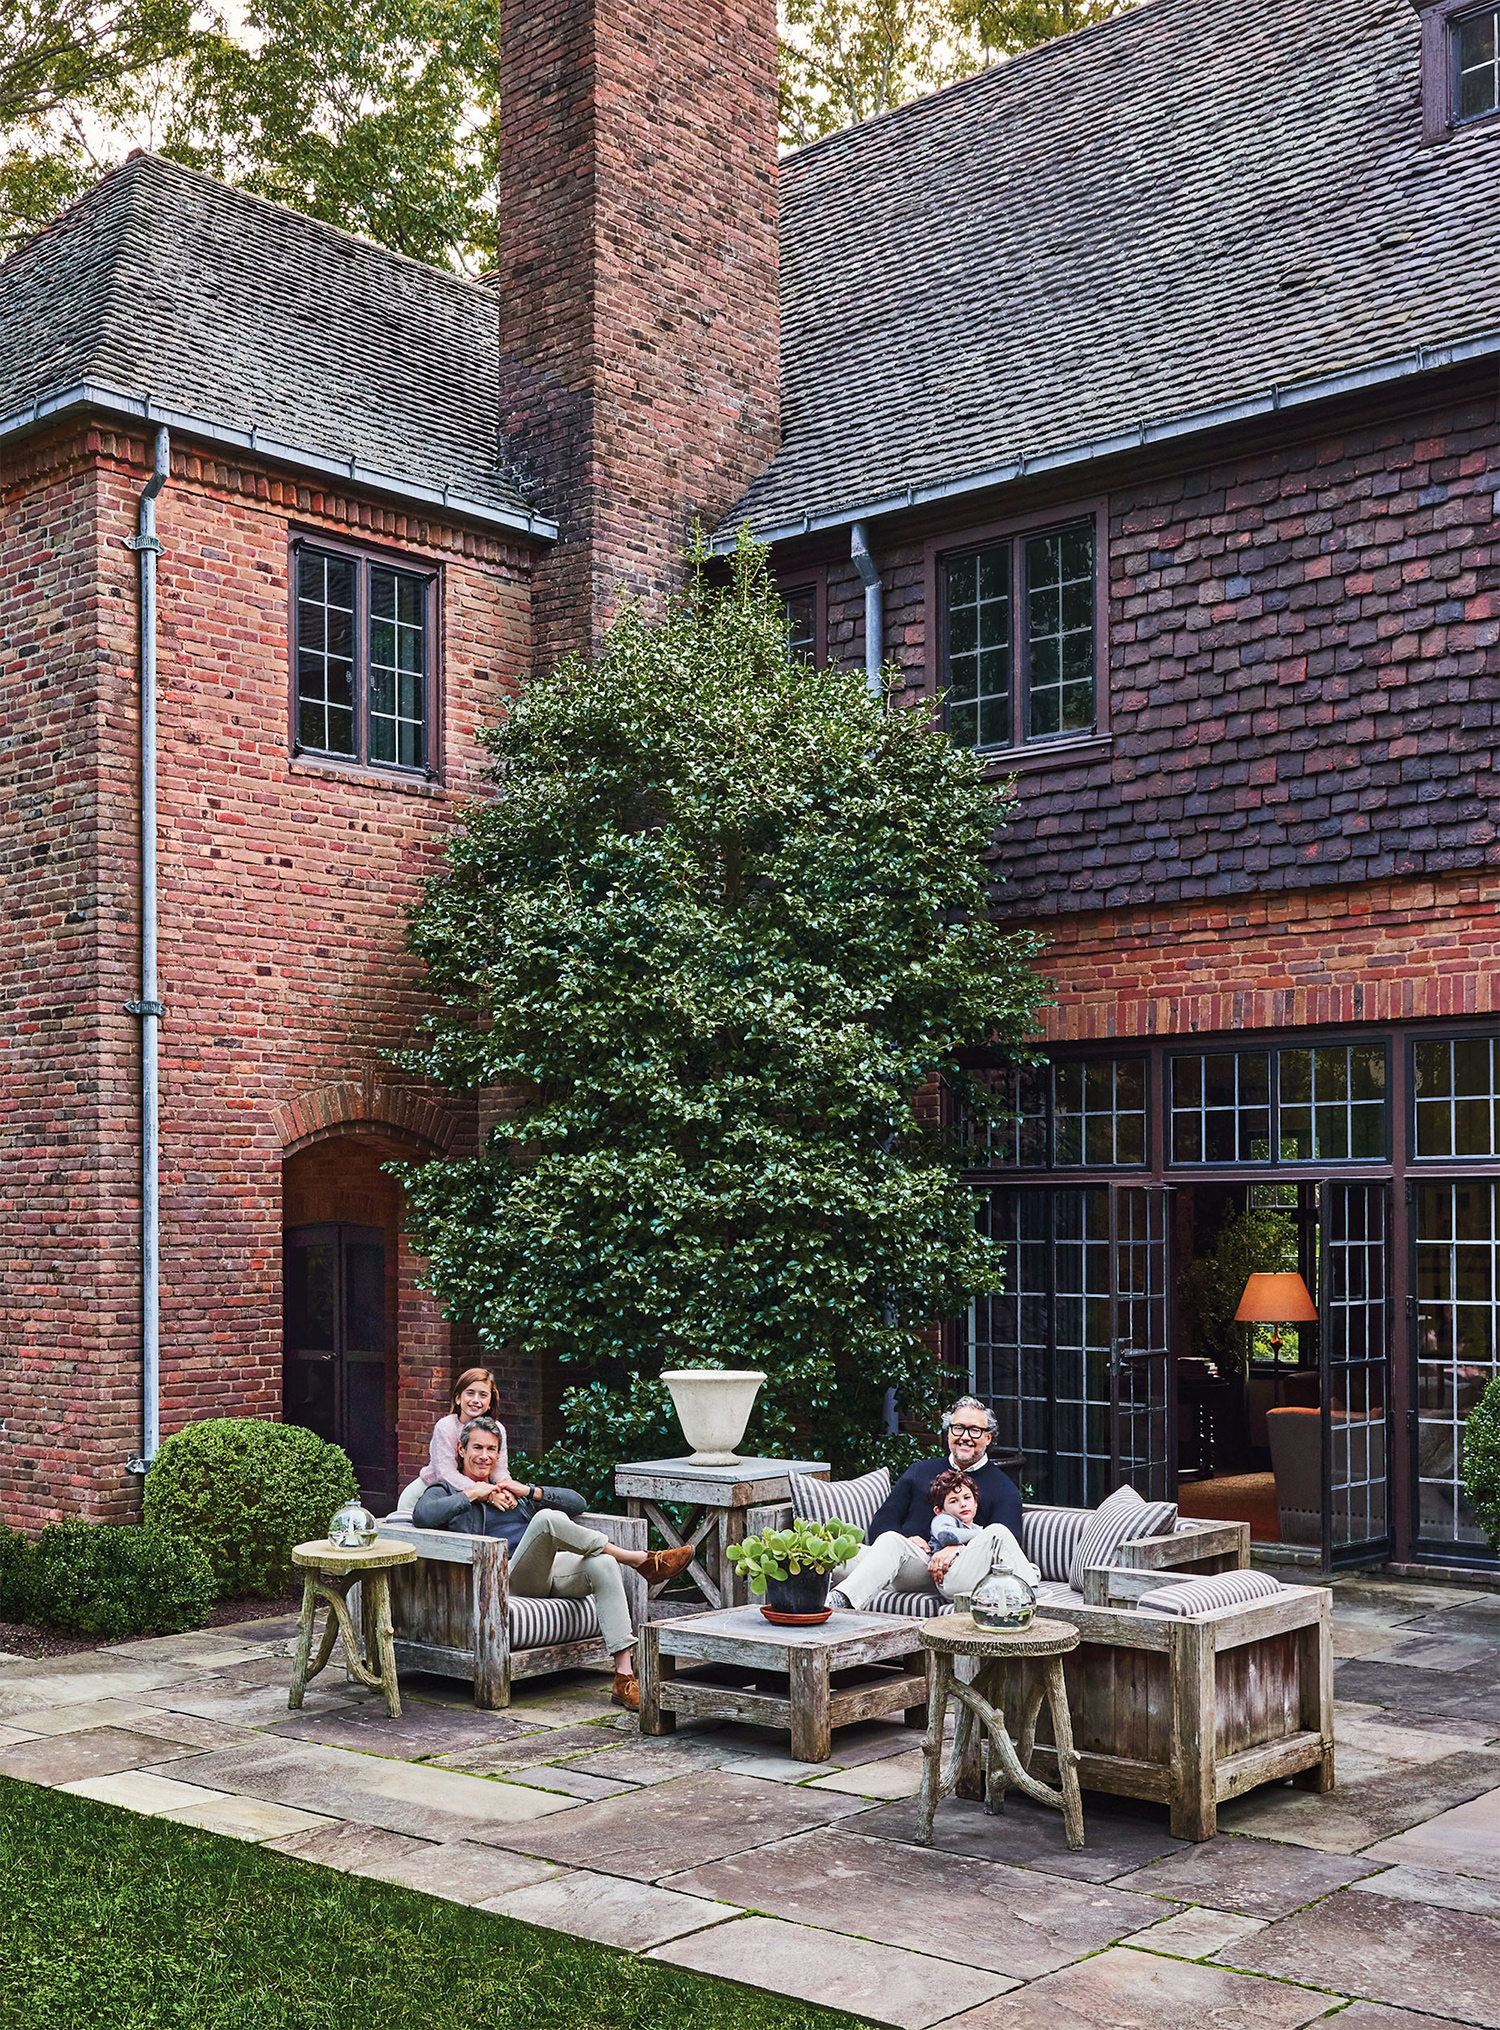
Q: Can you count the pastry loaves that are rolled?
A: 0